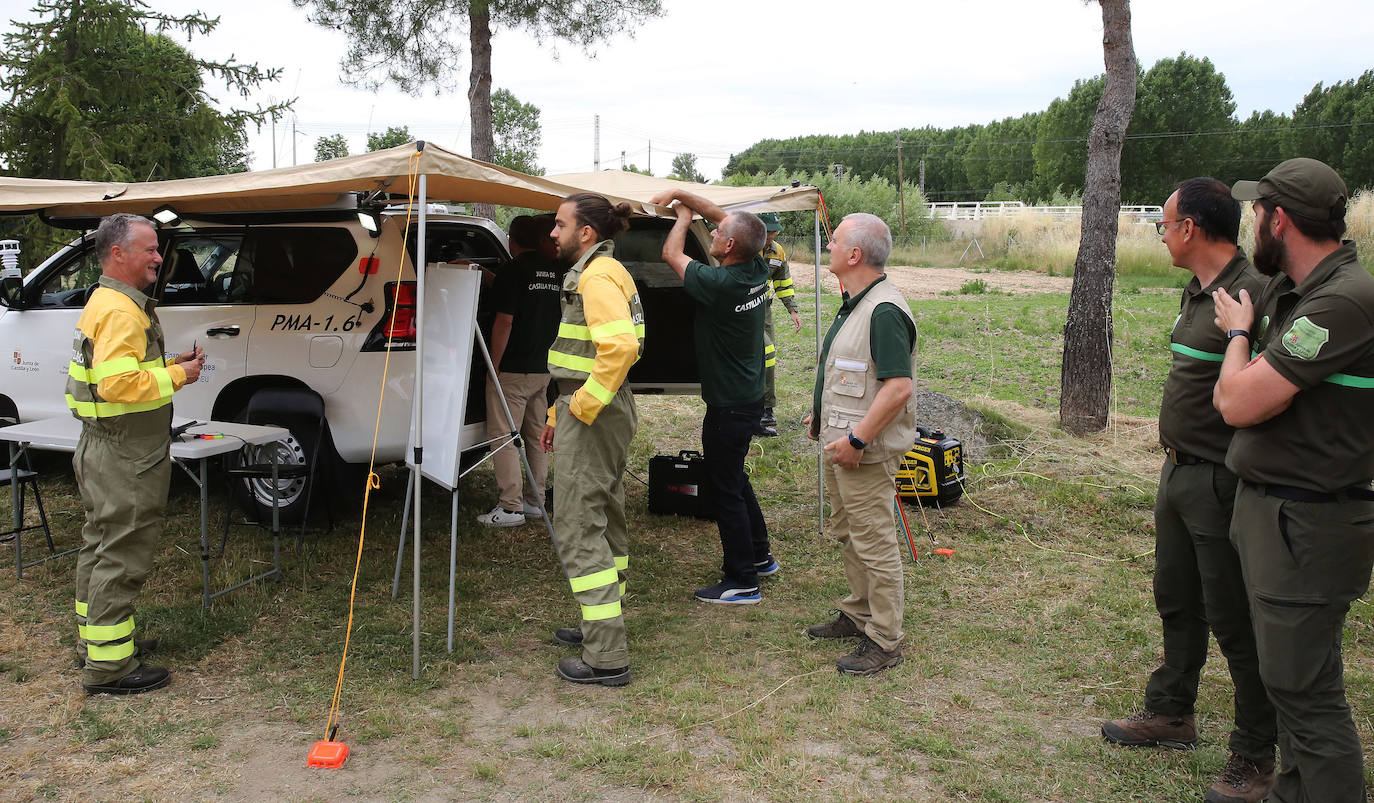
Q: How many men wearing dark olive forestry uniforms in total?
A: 2